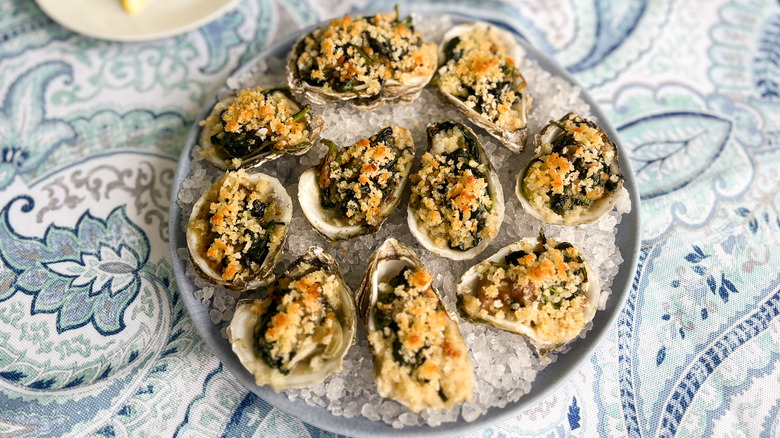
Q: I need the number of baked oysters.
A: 10